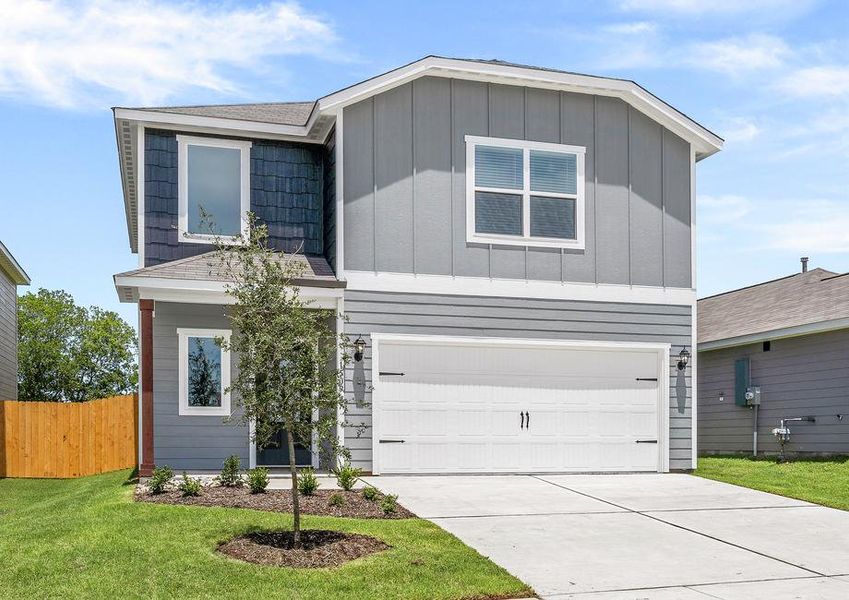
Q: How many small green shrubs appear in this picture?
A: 9